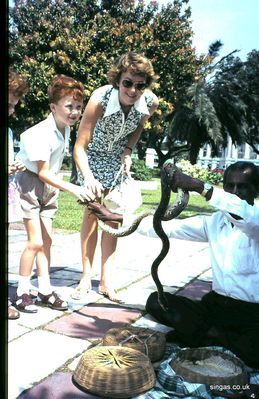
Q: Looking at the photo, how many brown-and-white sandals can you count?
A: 2